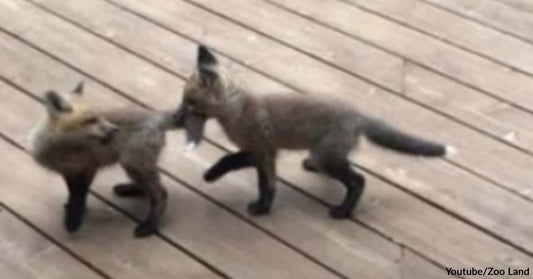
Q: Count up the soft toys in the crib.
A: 0